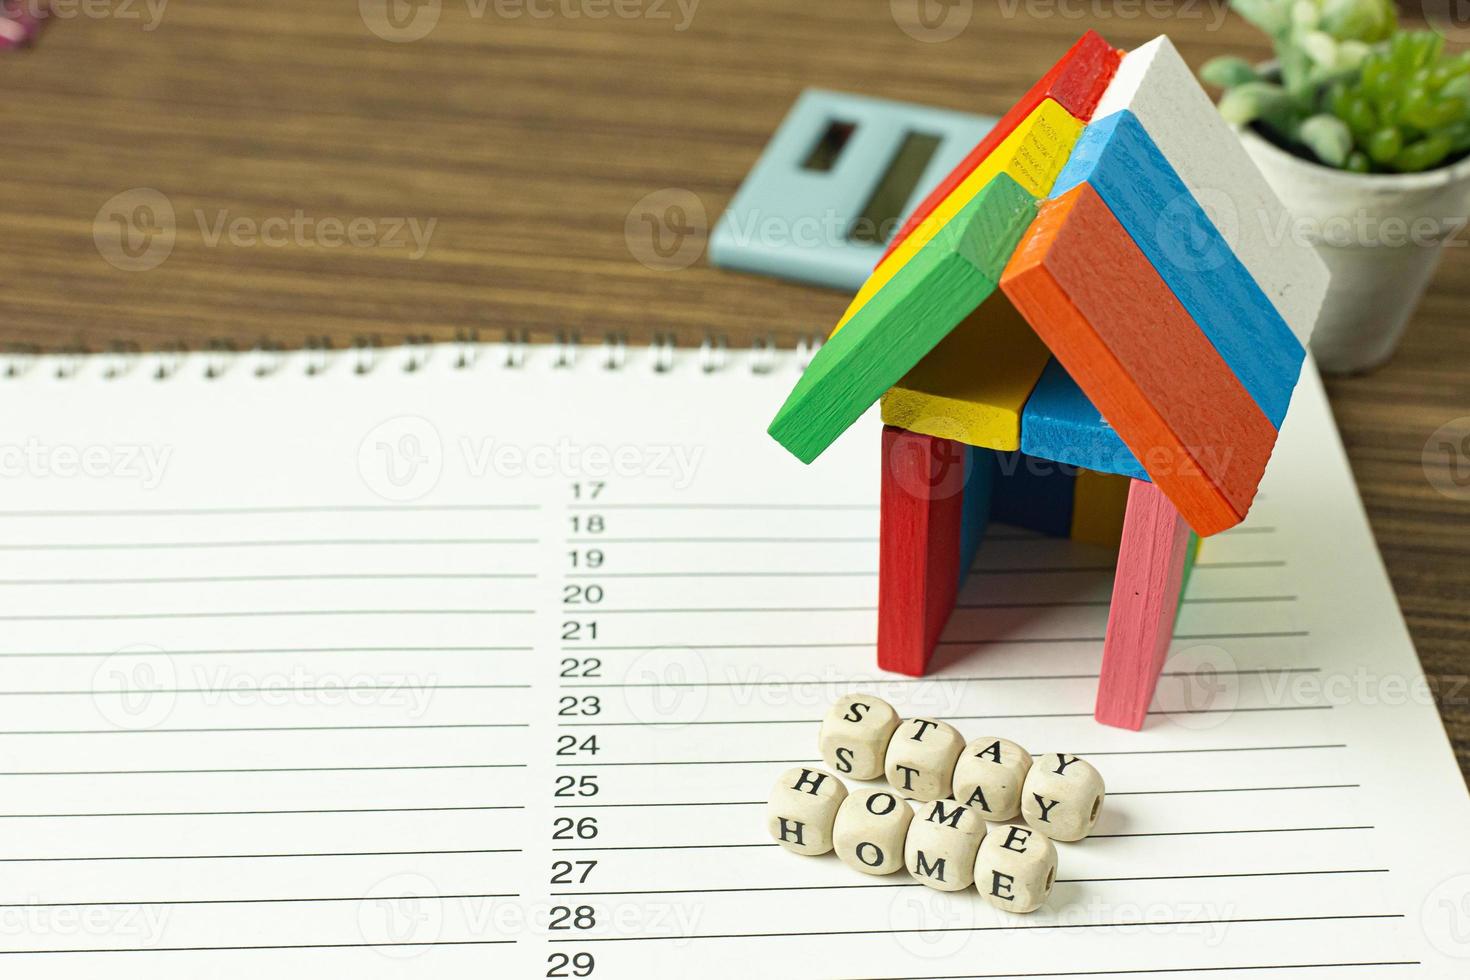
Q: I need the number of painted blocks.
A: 14